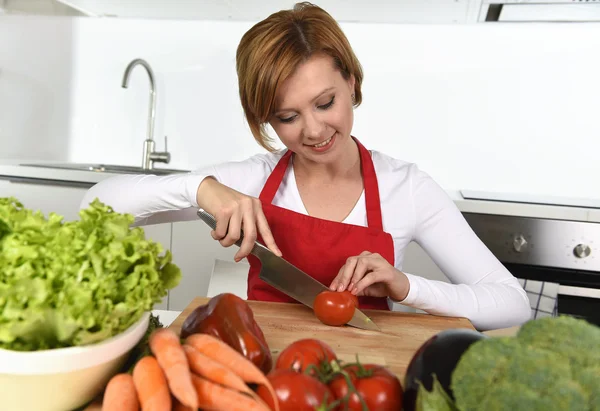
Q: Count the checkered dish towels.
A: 1